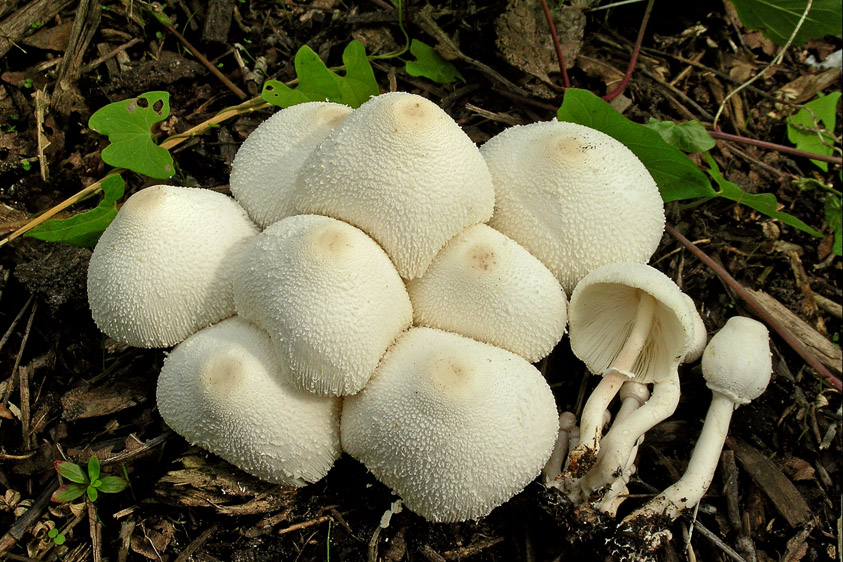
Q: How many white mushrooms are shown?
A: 11